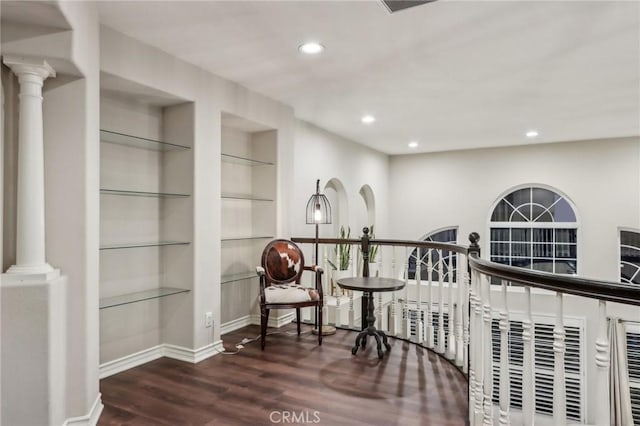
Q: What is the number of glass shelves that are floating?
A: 8